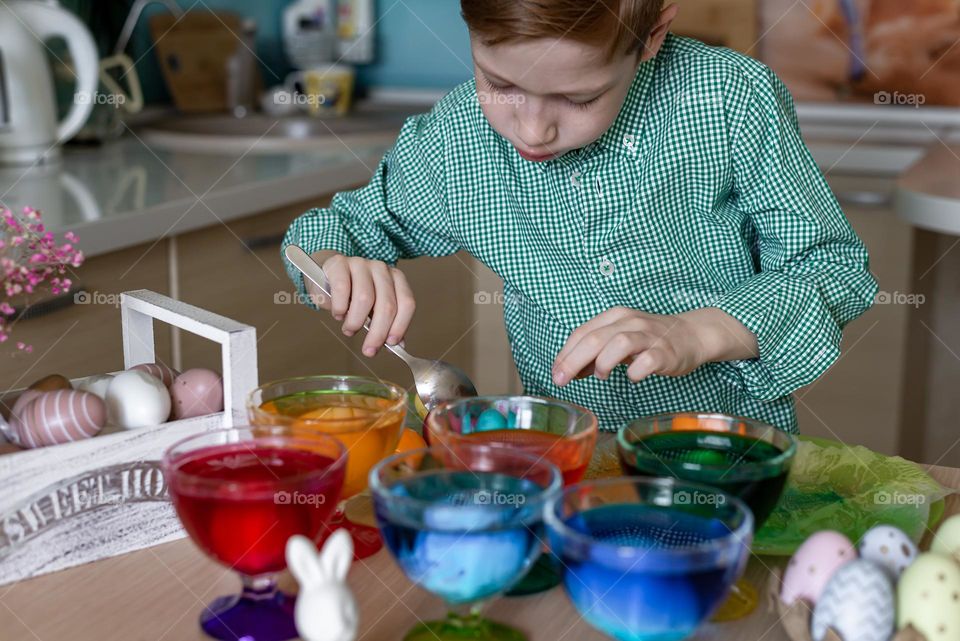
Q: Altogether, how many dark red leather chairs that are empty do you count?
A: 0